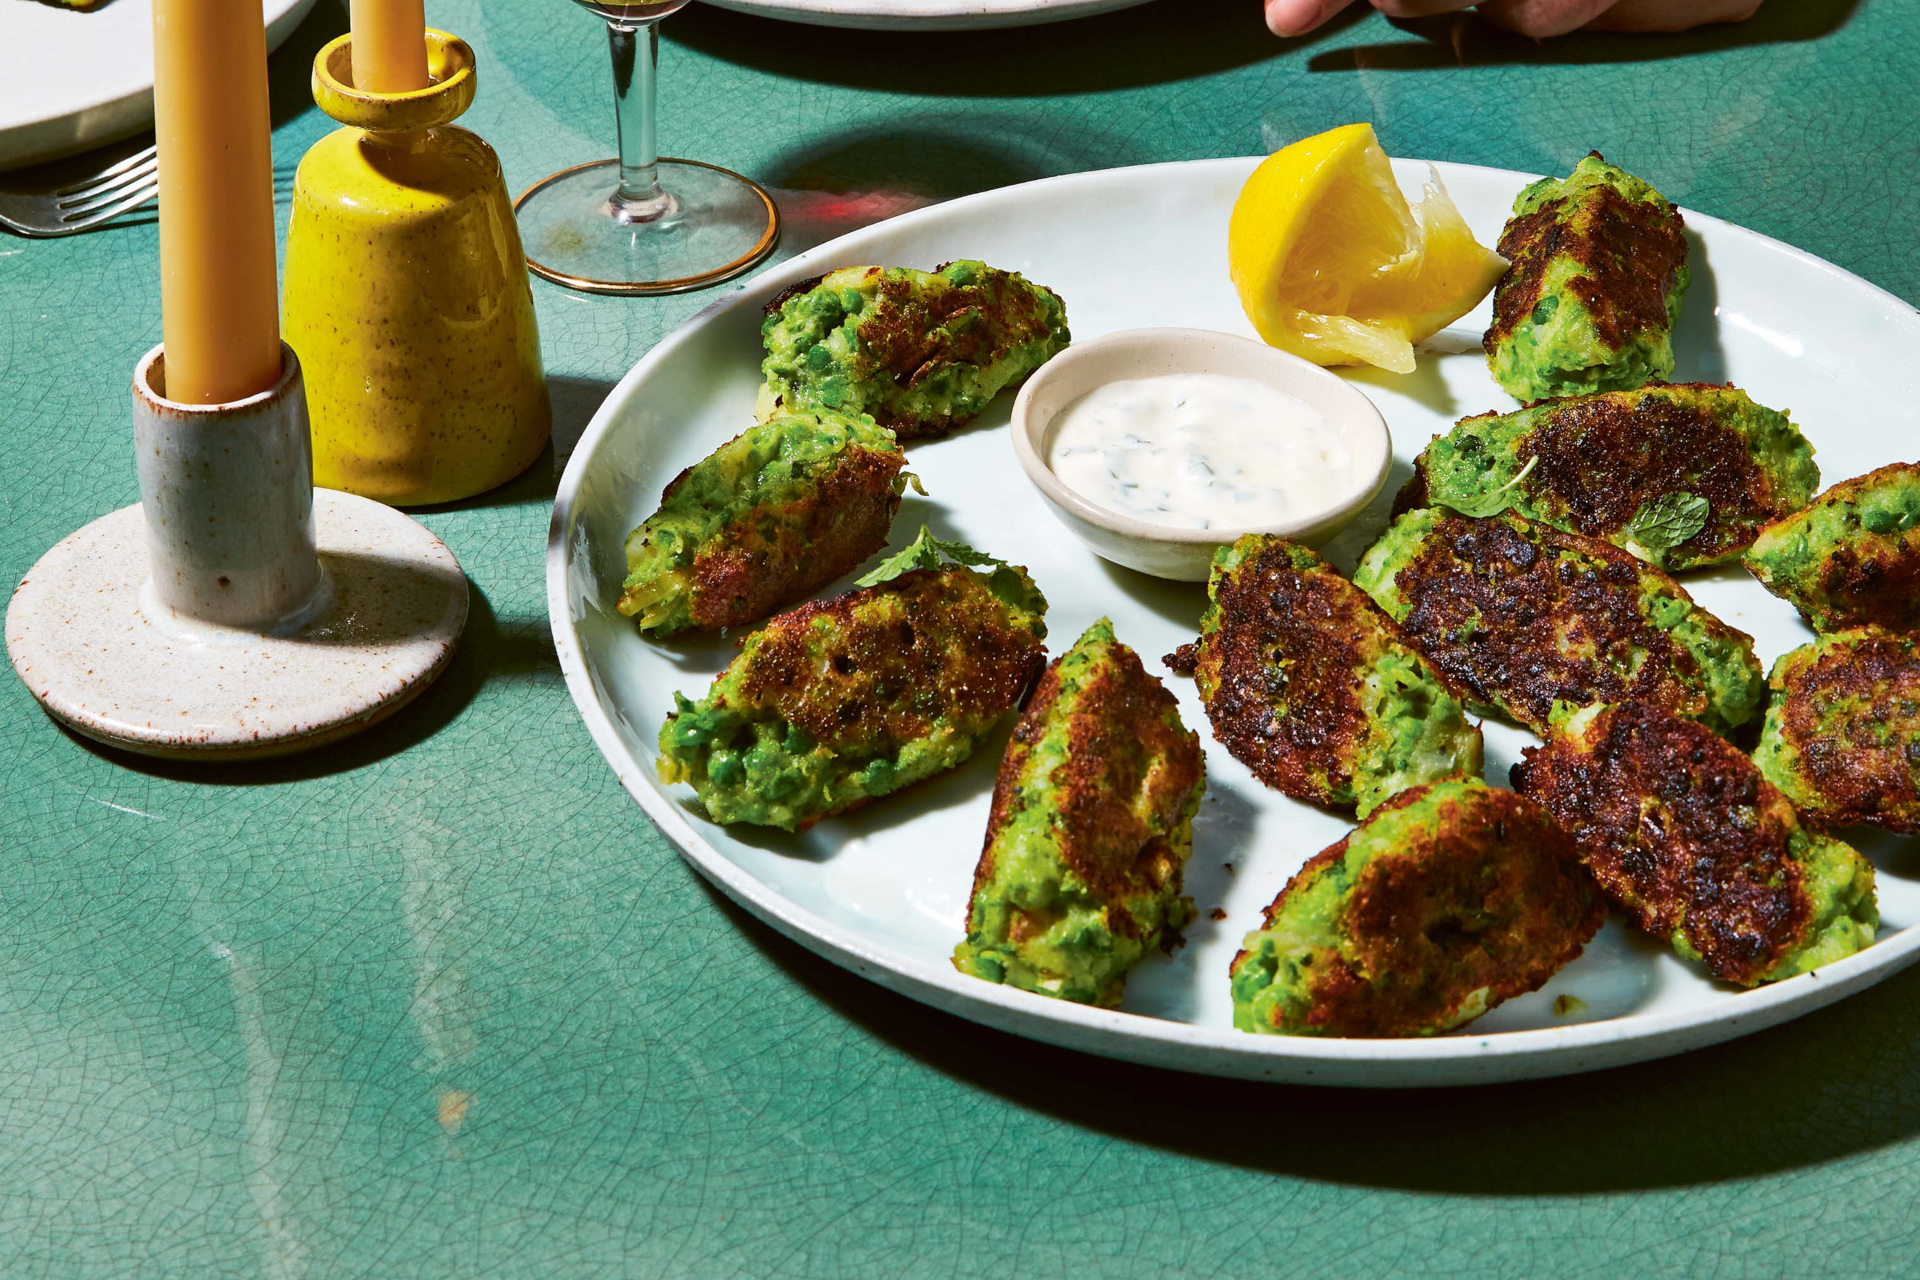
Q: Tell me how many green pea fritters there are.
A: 12